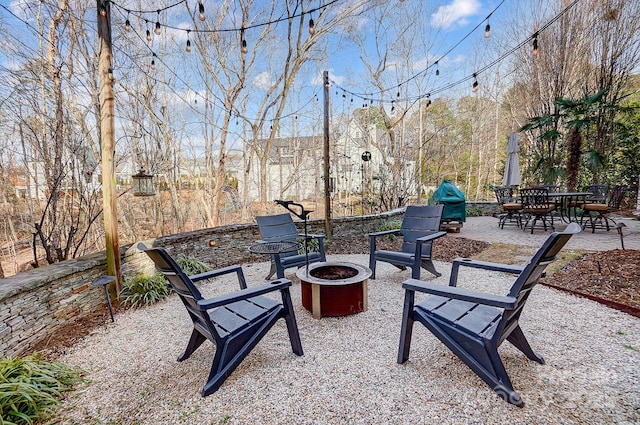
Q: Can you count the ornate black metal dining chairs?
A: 5